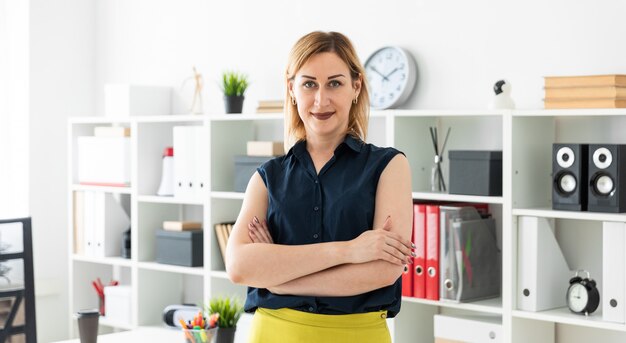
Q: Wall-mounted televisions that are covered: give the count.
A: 0